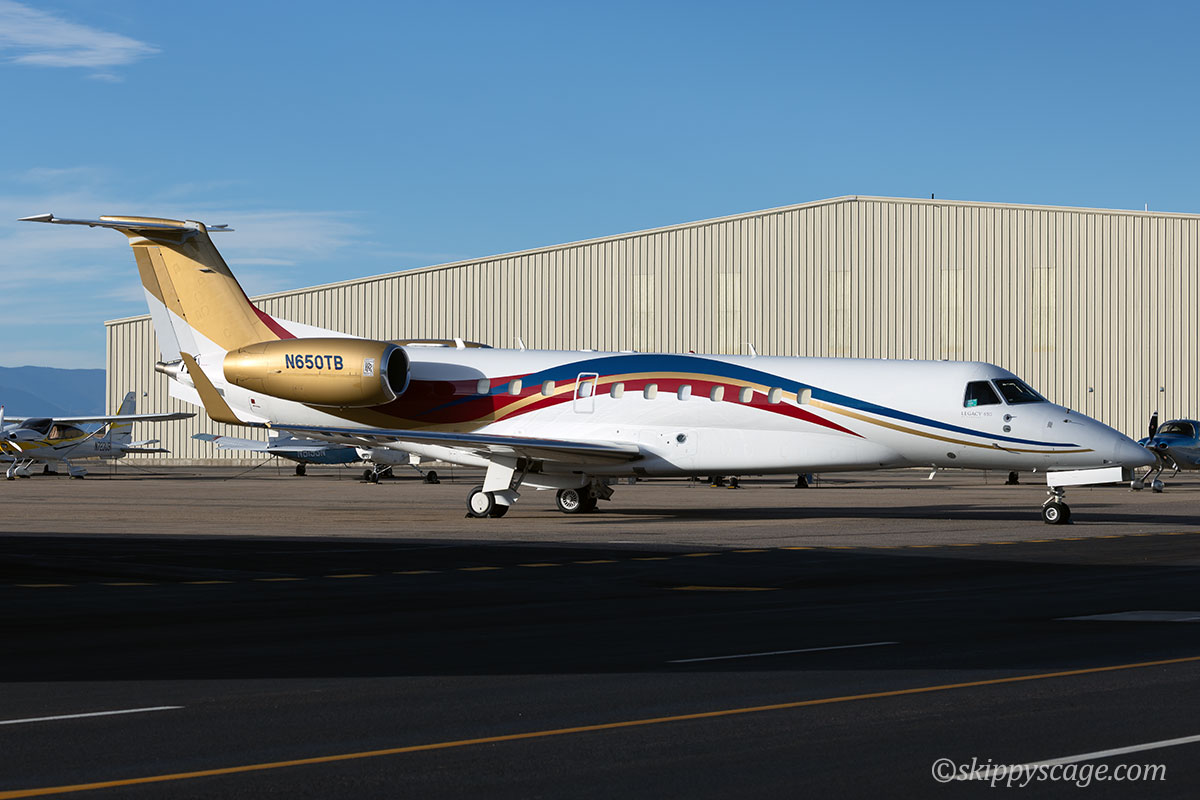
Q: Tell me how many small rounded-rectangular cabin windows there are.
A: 11